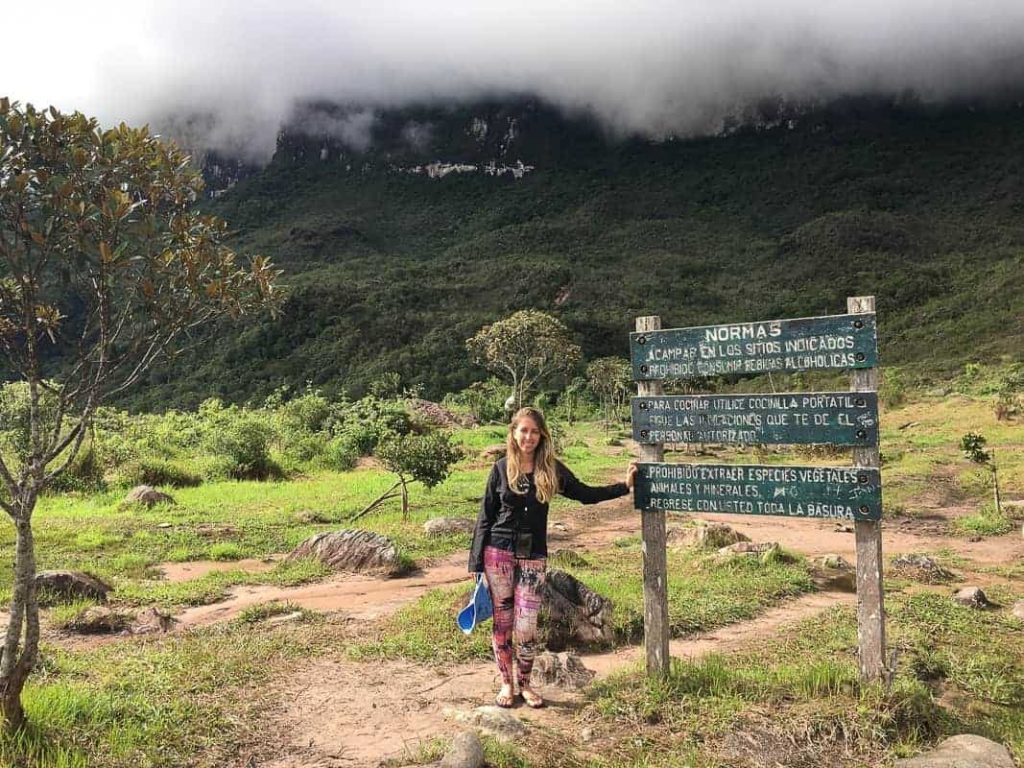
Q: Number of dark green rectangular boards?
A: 3